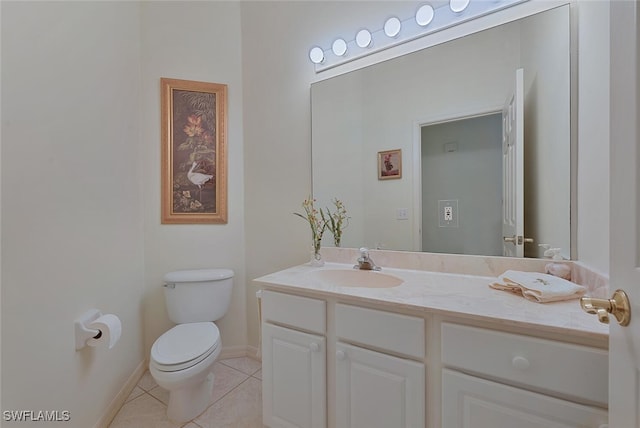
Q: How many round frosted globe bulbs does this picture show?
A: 6